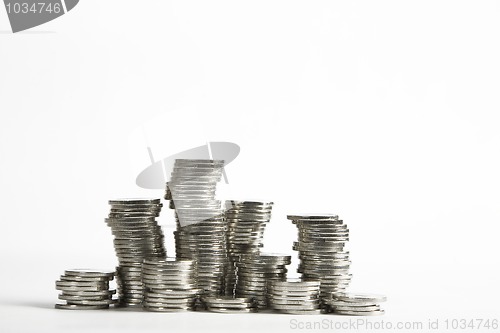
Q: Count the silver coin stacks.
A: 10